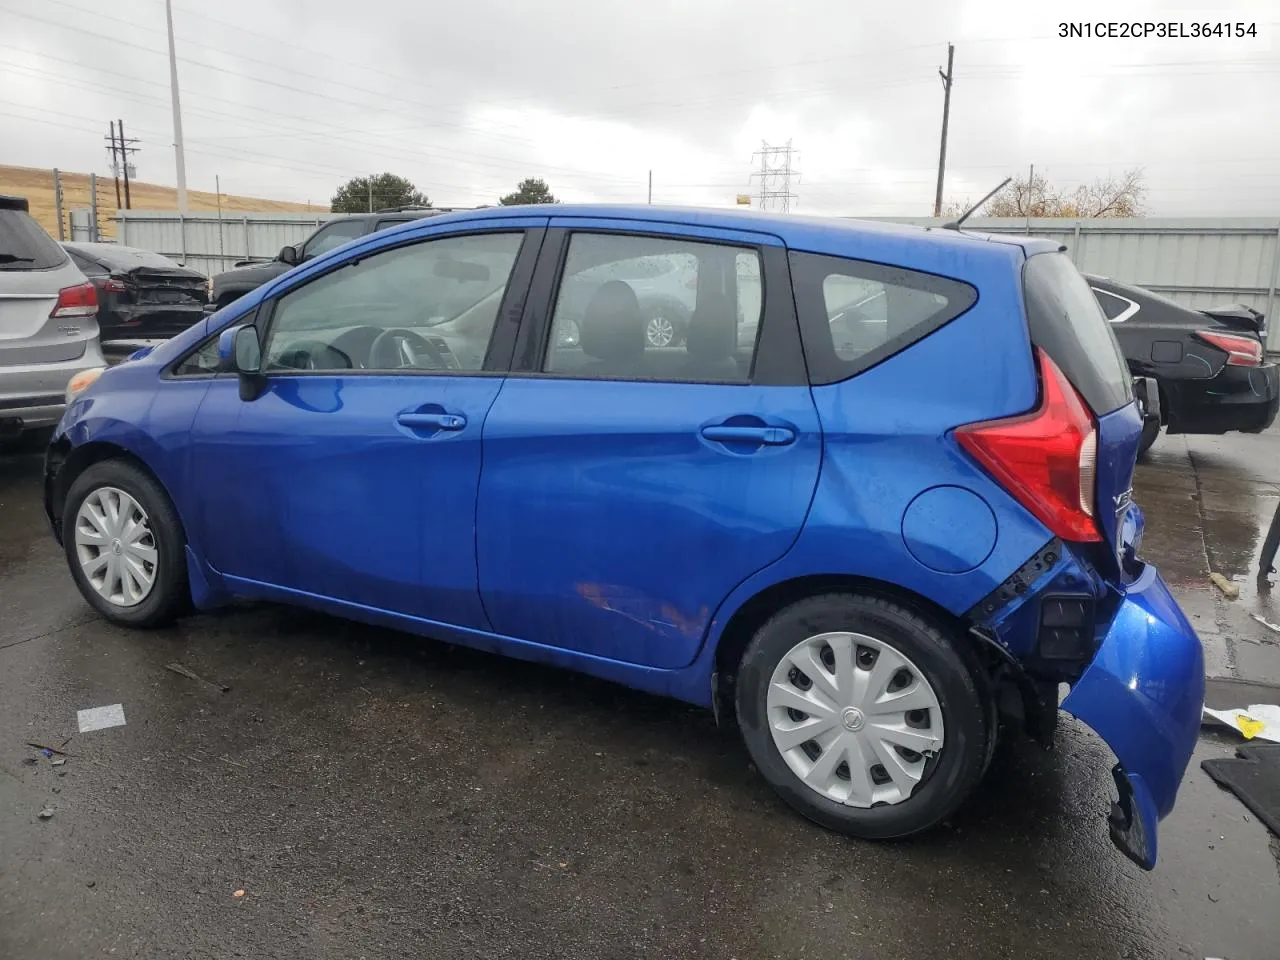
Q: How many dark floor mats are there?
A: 1